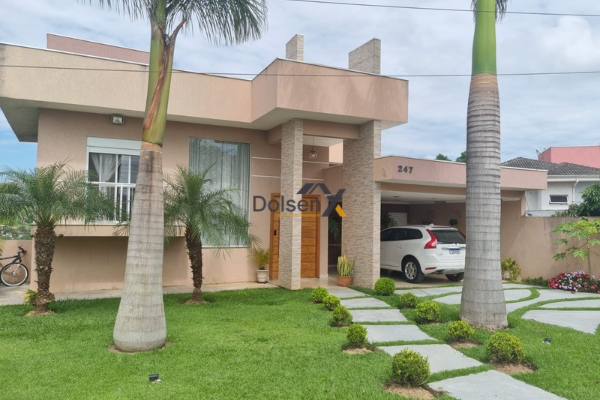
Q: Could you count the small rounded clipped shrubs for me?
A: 10